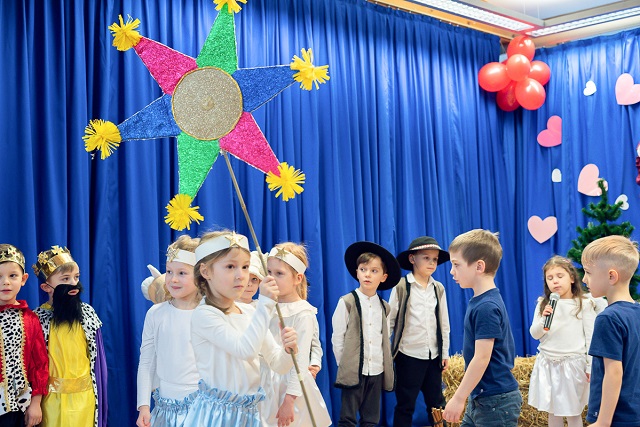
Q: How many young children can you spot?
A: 11